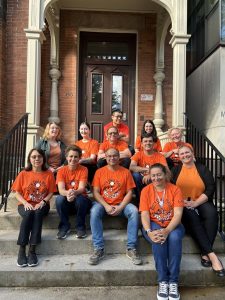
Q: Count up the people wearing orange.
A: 12